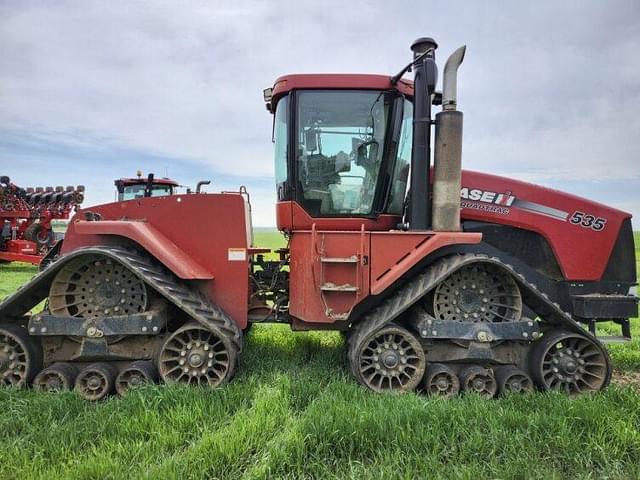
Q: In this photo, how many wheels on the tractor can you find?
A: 12